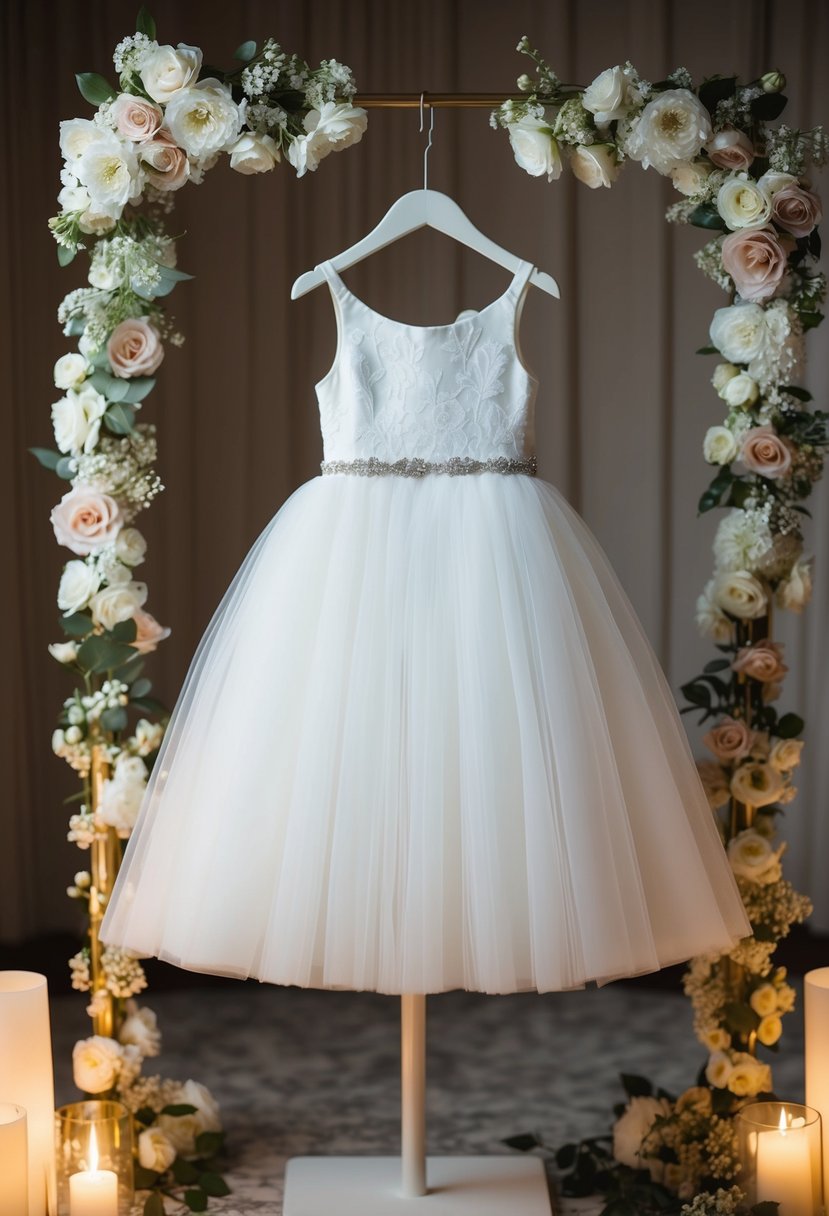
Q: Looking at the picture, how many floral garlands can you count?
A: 2